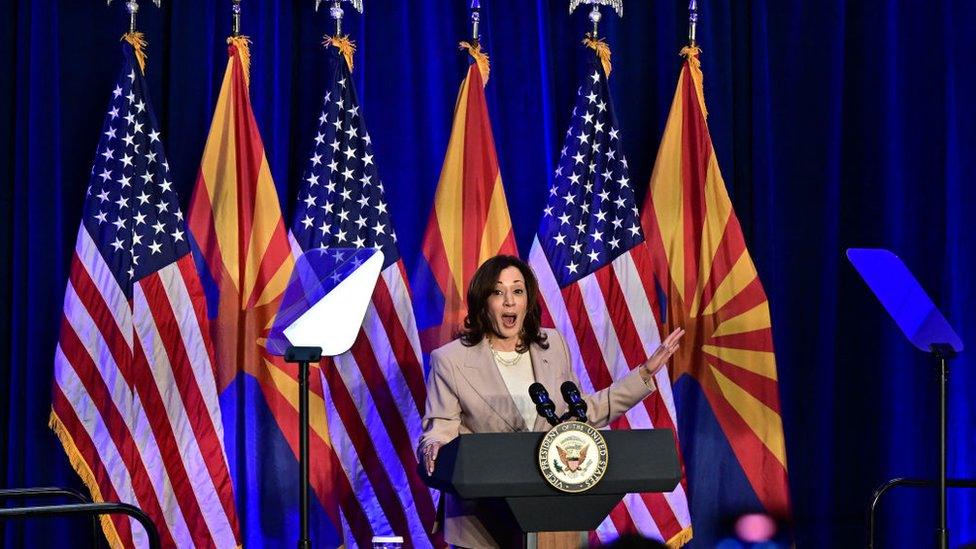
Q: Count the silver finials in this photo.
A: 6